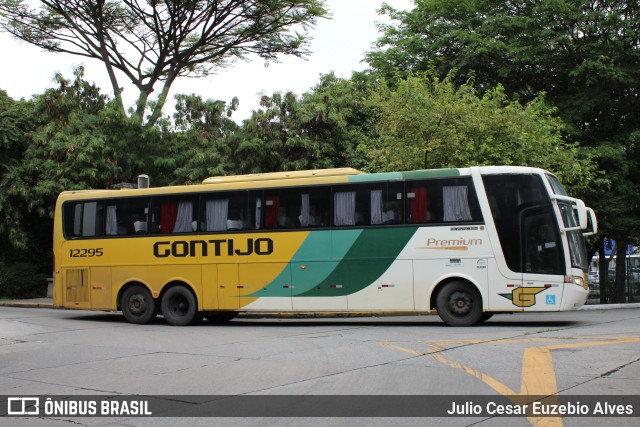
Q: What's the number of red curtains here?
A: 3